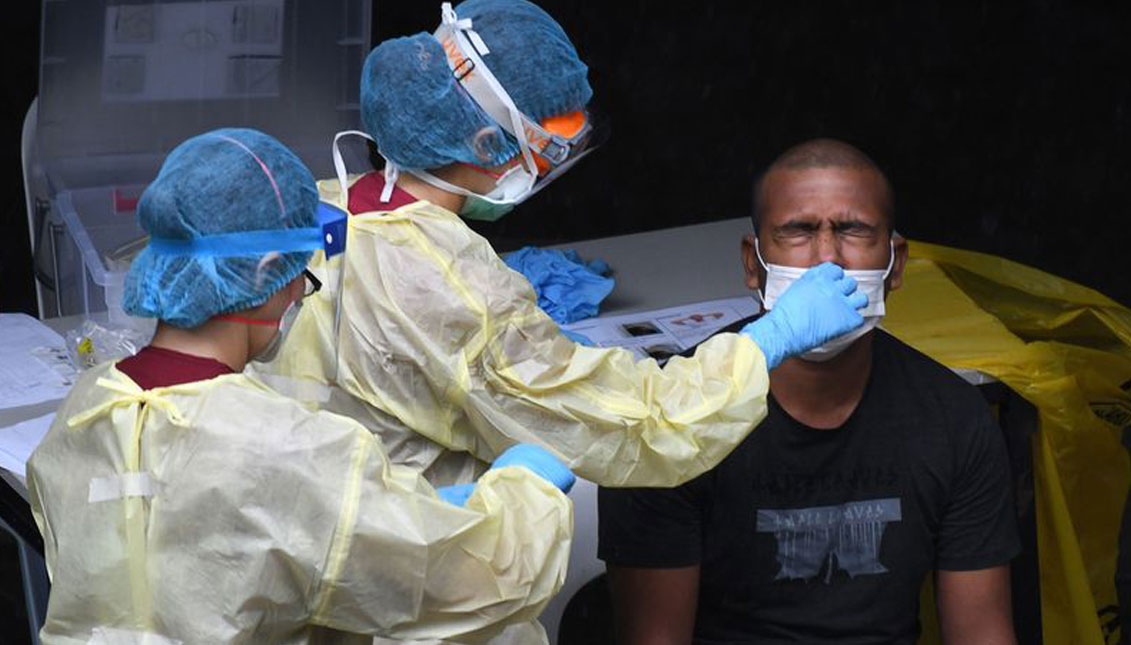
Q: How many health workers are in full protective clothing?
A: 2